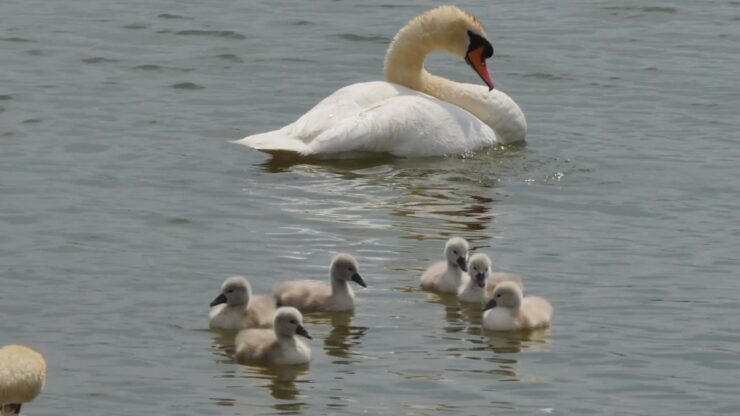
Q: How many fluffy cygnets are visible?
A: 6